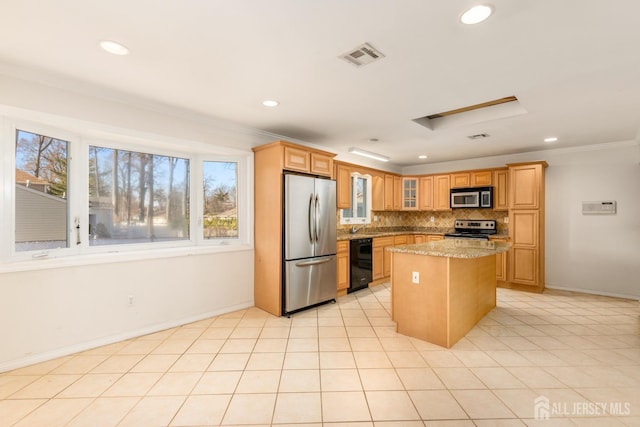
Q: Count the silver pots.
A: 0